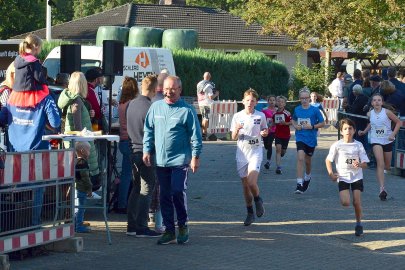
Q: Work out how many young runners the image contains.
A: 7